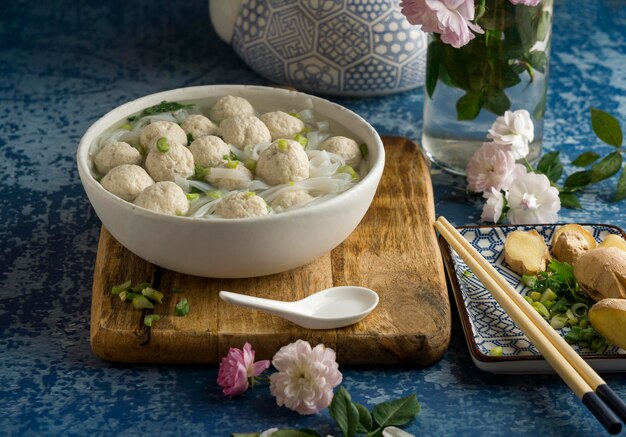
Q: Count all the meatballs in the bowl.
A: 15